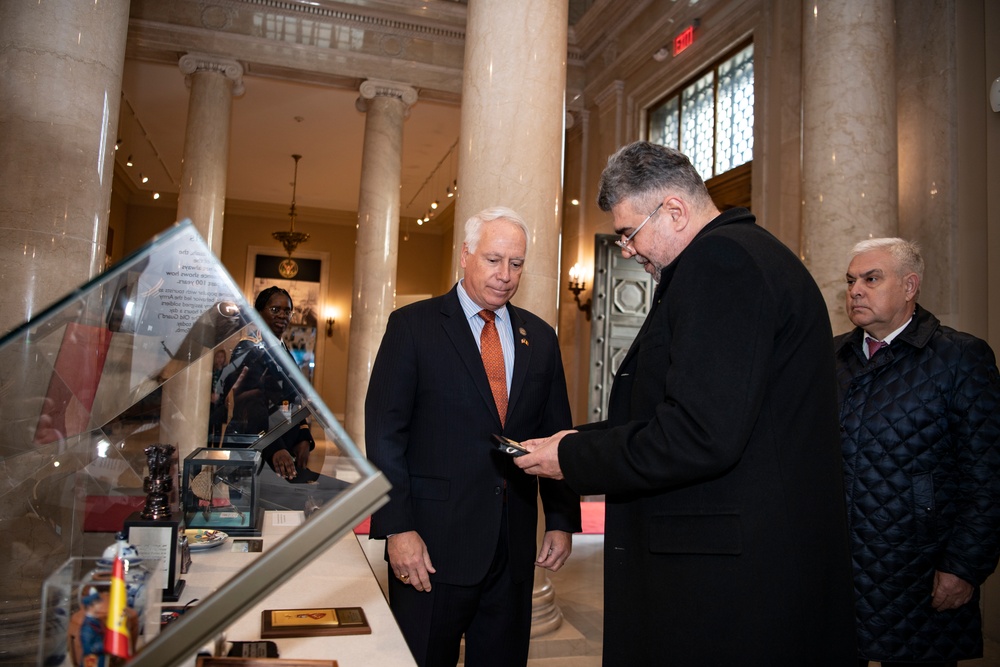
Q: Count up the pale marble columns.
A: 5